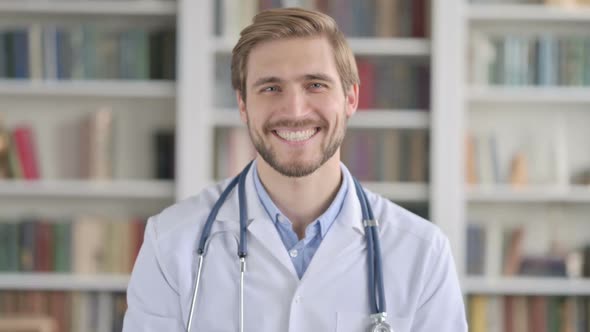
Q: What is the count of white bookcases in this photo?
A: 3